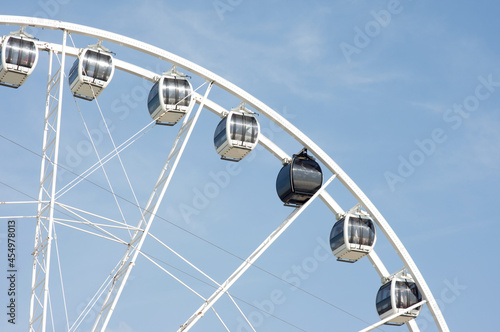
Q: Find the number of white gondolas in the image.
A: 6